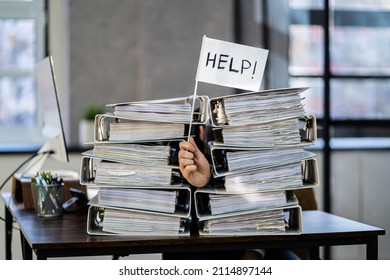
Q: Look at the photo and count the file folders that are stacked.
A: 12